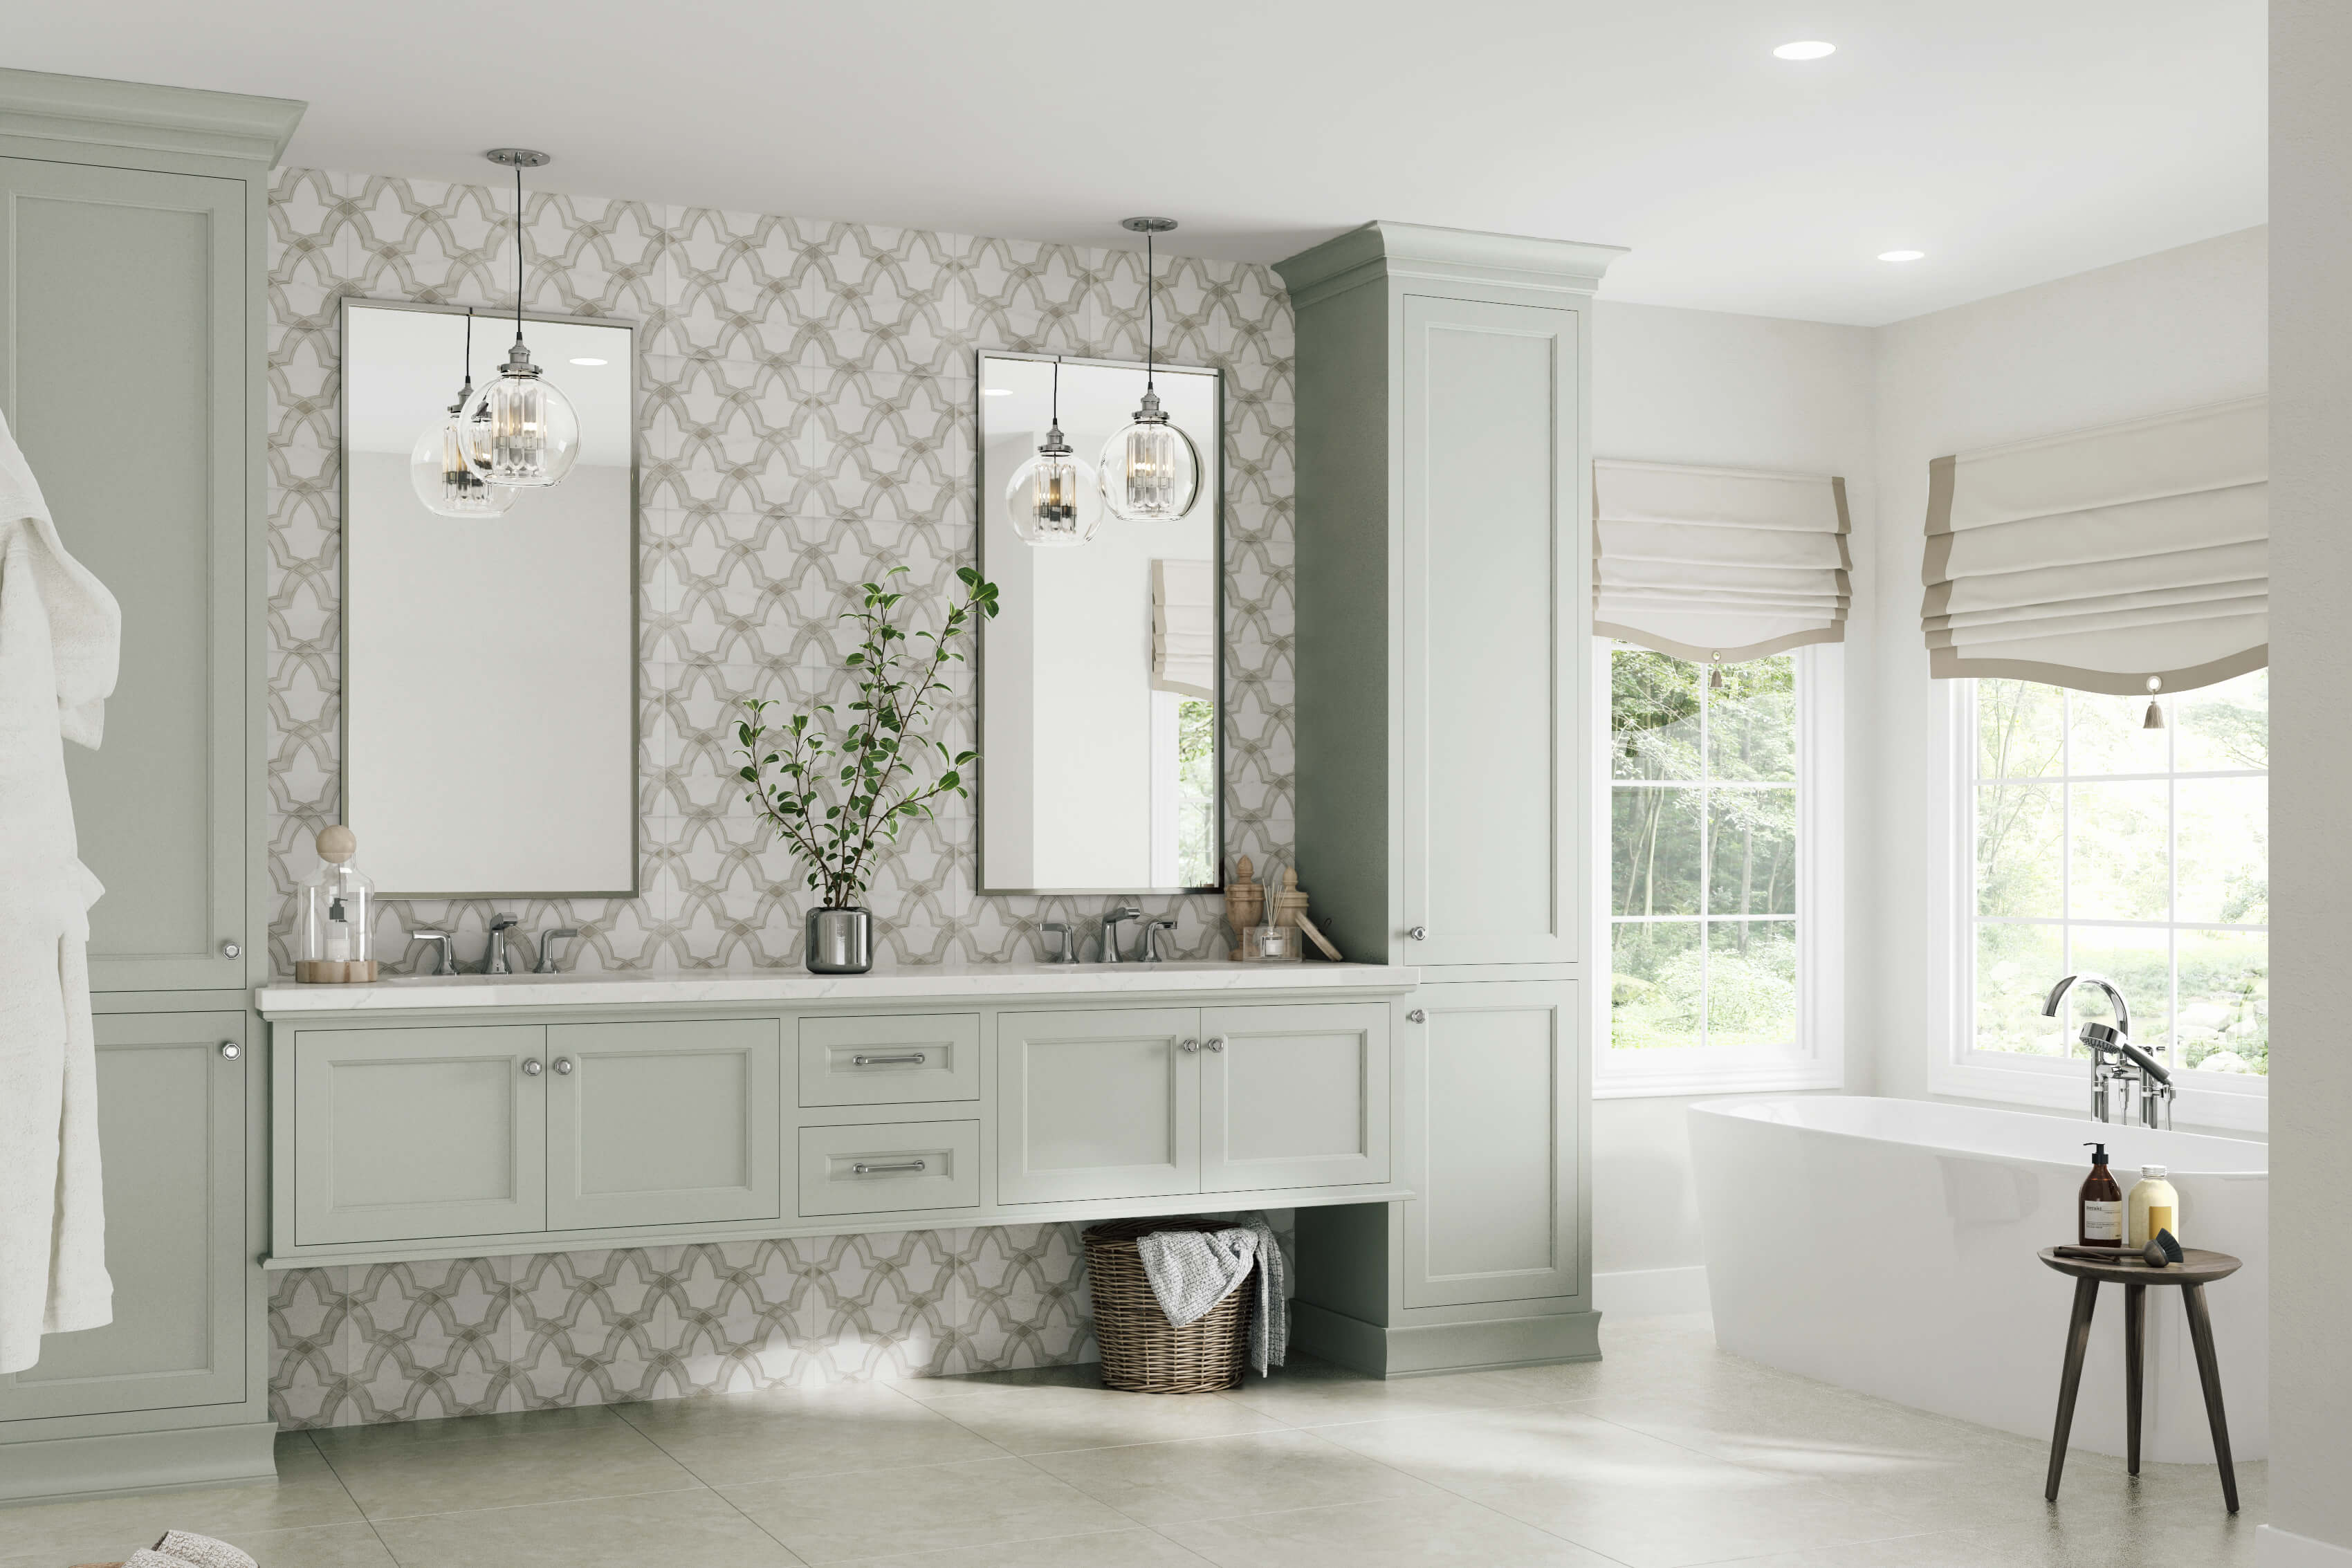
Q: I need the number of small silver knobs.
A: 8